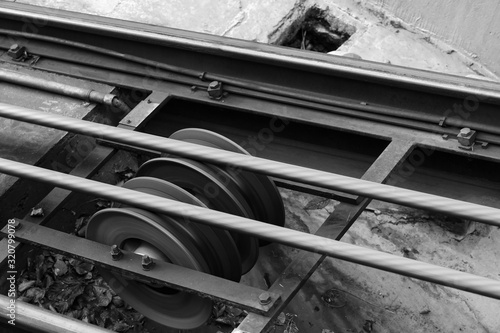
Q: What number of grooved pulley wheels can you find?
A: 2